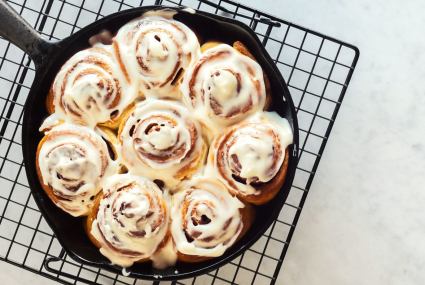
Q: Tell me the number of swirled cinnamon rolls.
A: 8